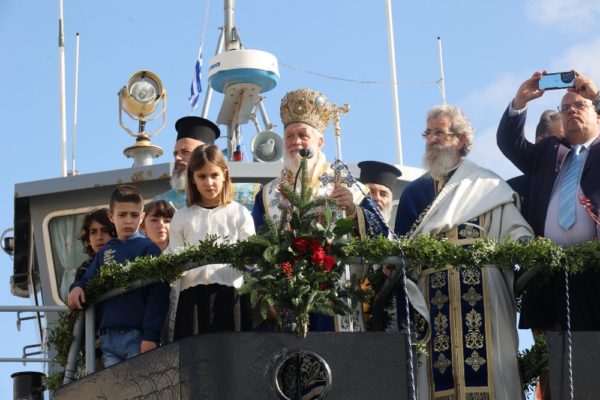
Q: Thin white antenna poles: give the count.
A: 4